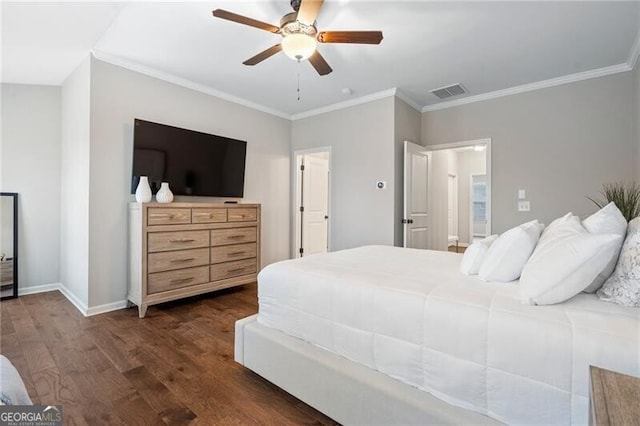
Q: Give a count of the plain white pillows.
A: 4